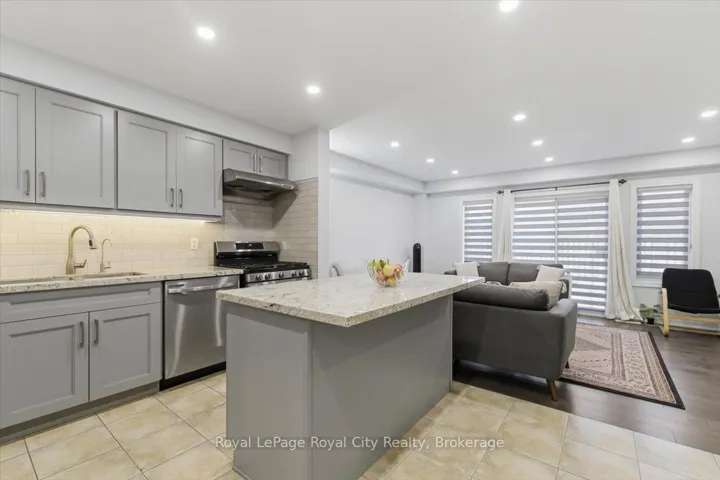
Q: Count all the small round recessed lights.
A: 11